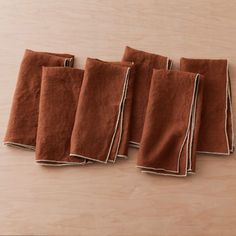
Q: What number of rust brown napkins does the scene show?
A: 6